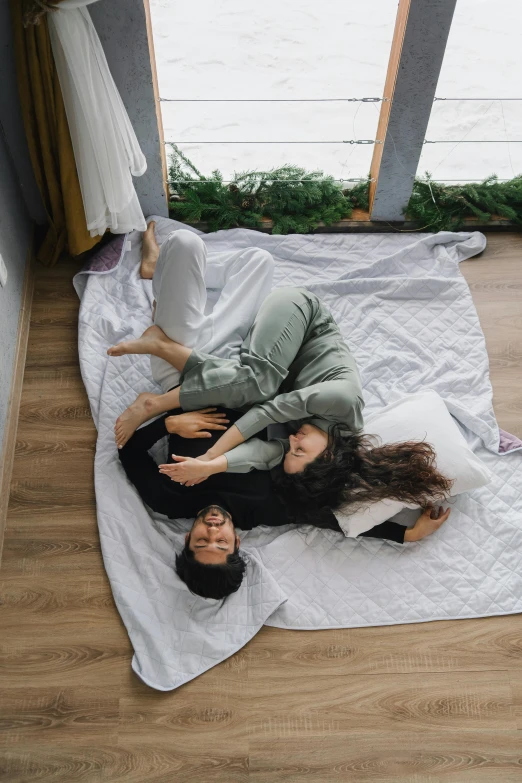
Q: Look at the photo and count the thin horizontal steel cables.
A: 6